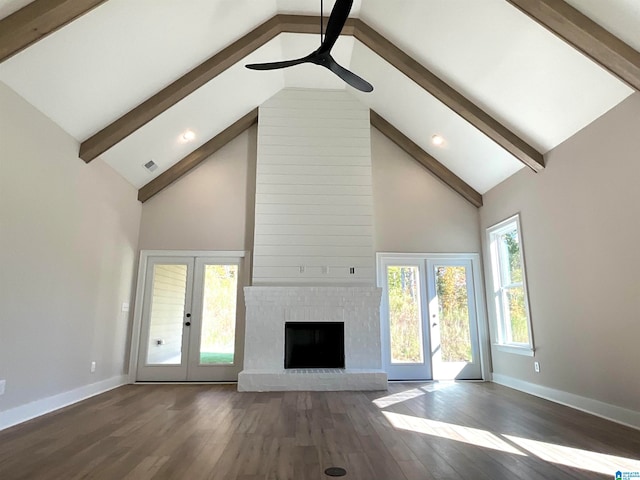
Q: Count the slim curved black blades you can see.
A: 3